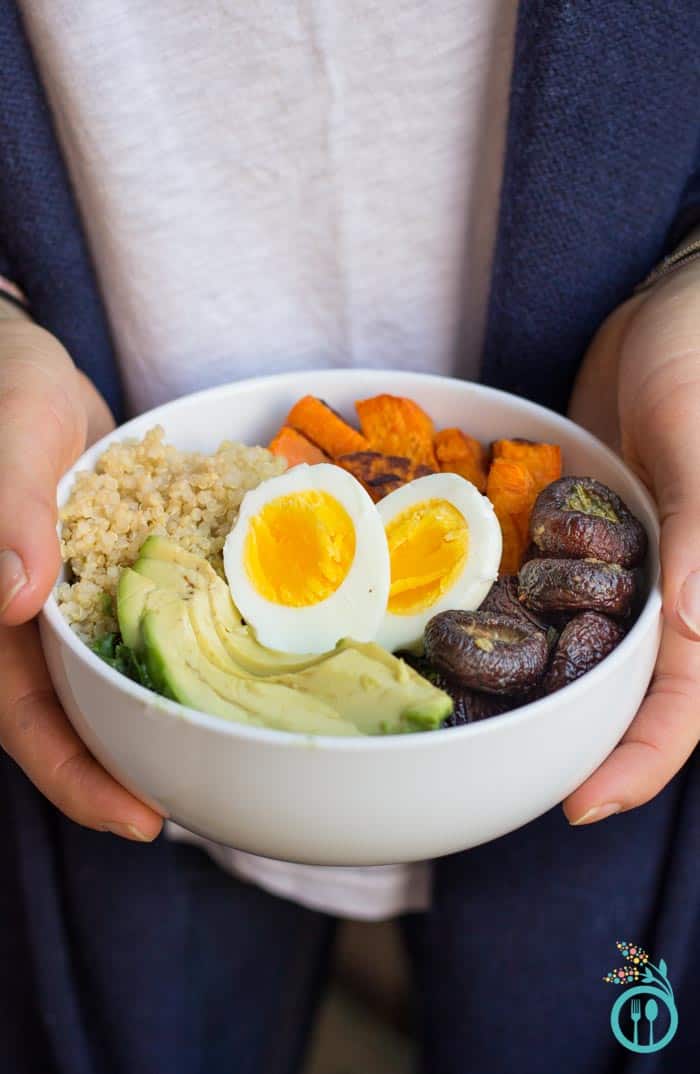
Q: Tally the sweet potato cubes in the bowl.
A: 7